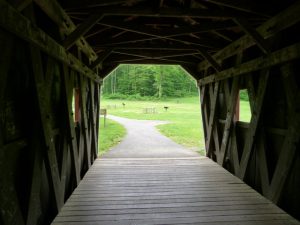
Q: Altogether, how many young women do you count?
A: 0